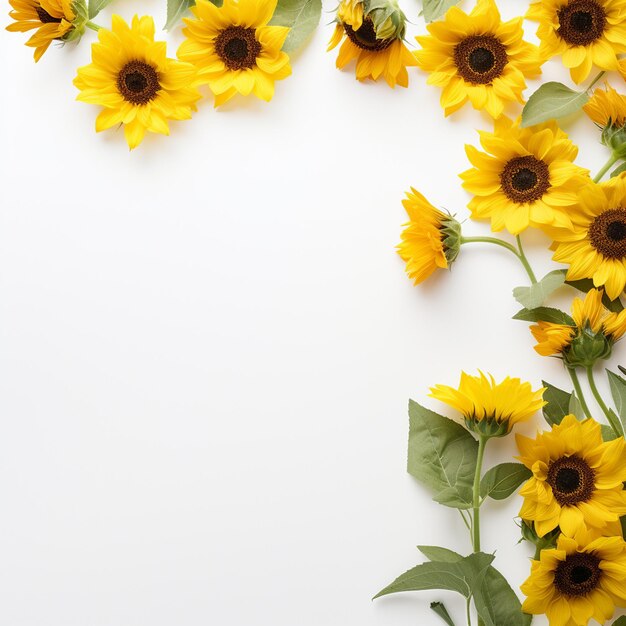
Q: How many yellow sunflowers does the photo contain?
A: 14